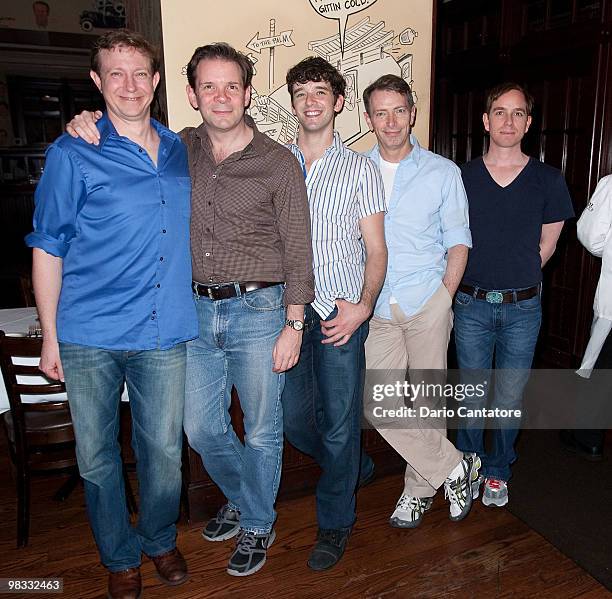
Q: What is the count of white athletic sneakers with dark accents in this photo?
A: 2